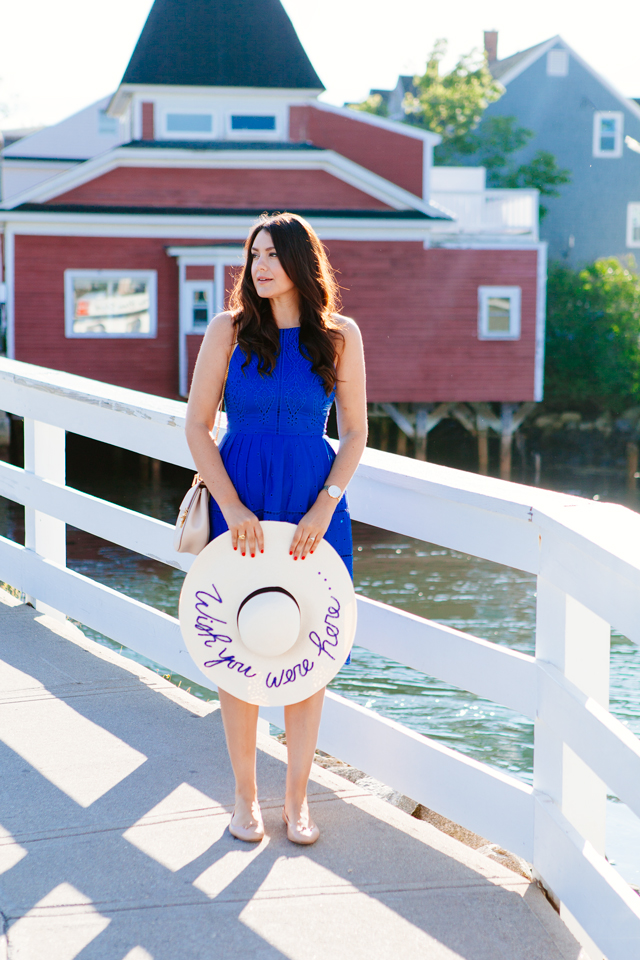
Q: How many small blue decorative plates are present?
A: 0